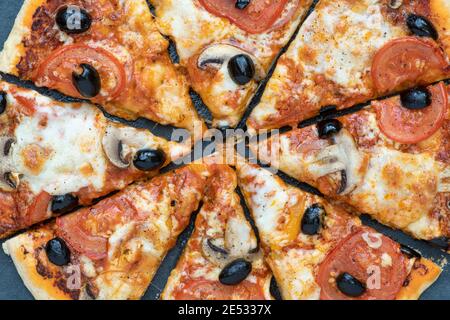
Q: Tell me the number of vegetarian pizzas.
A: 1